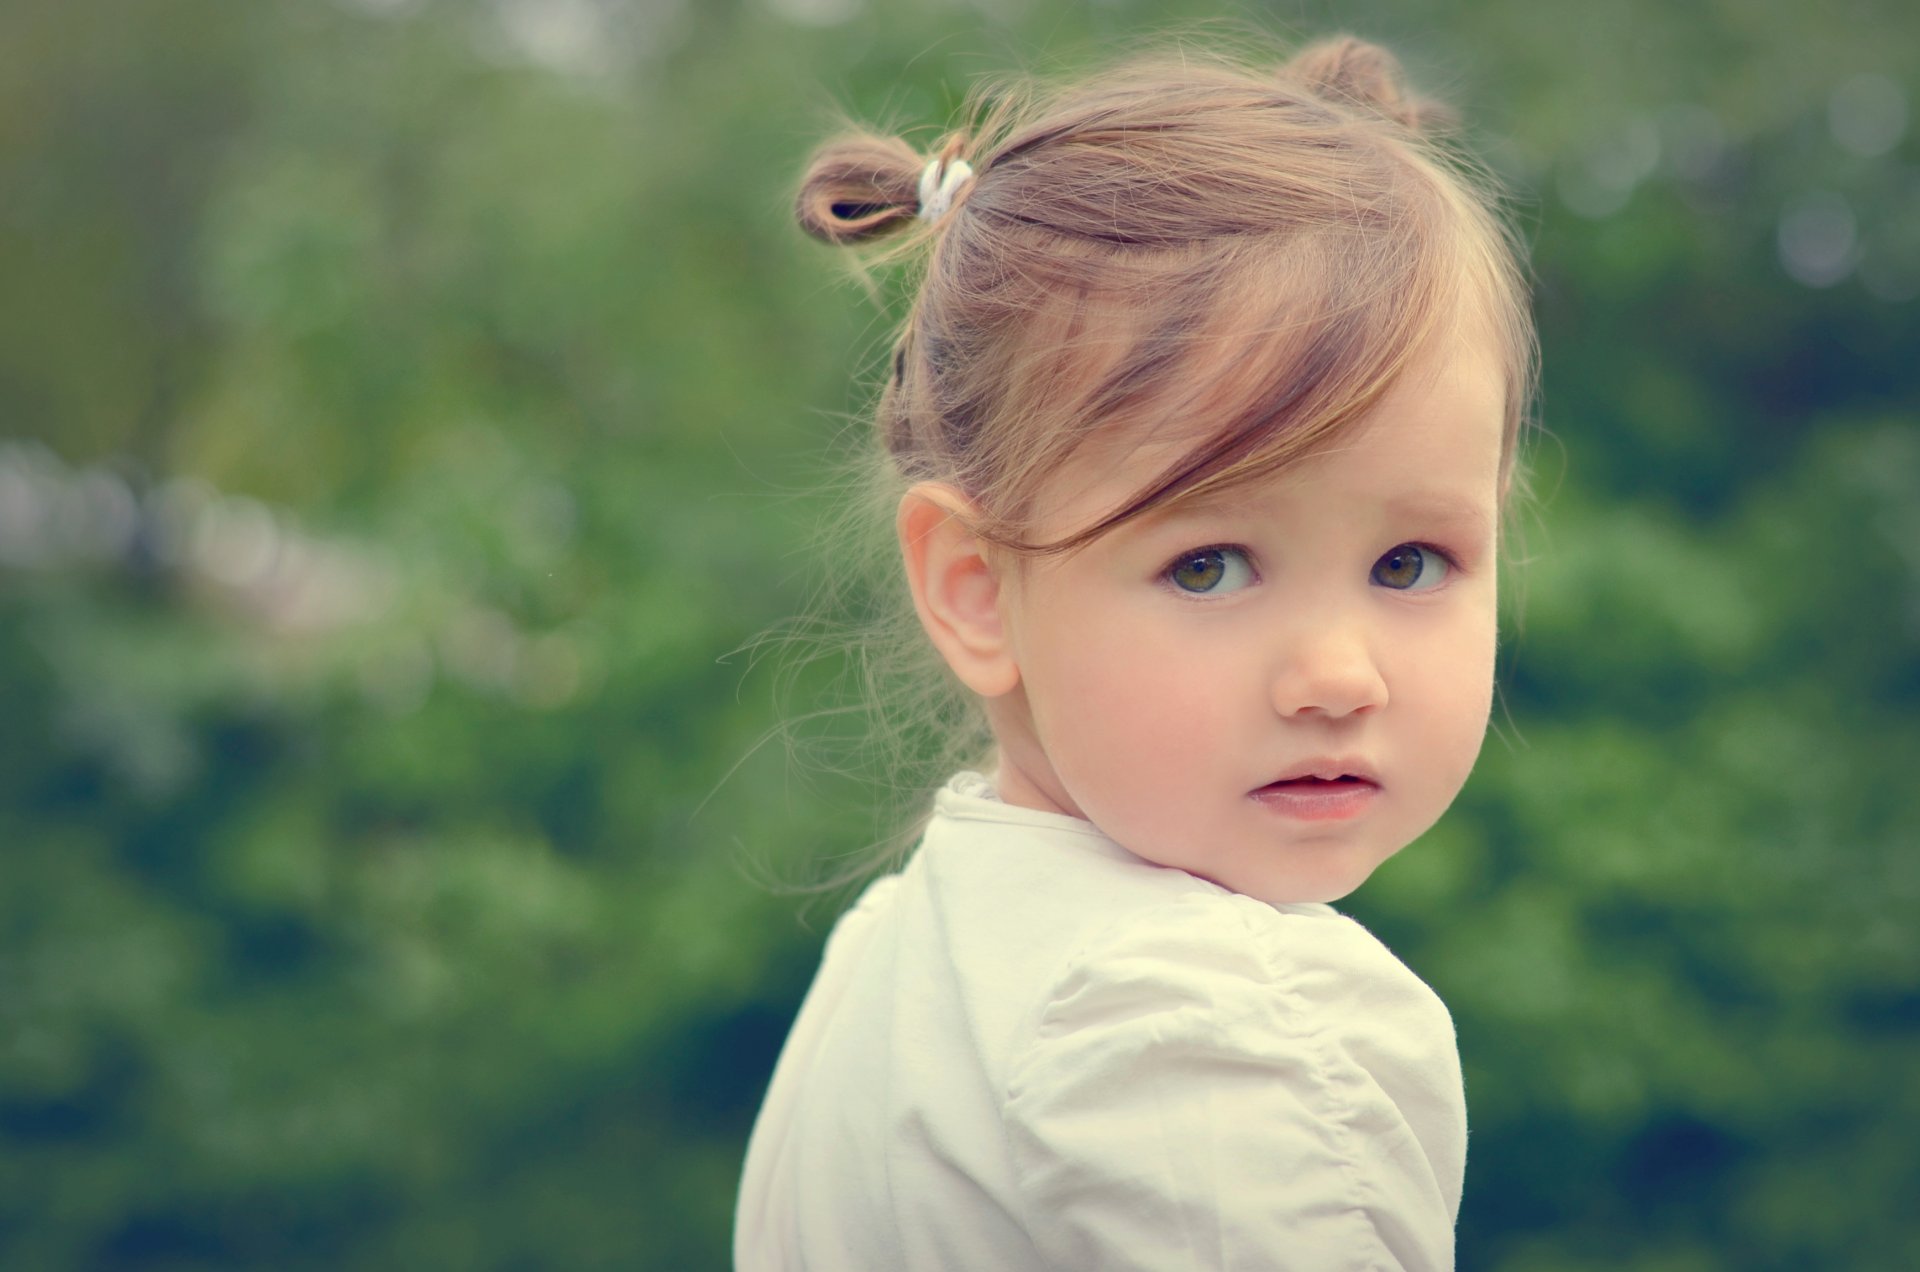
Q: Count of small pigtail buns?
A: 2